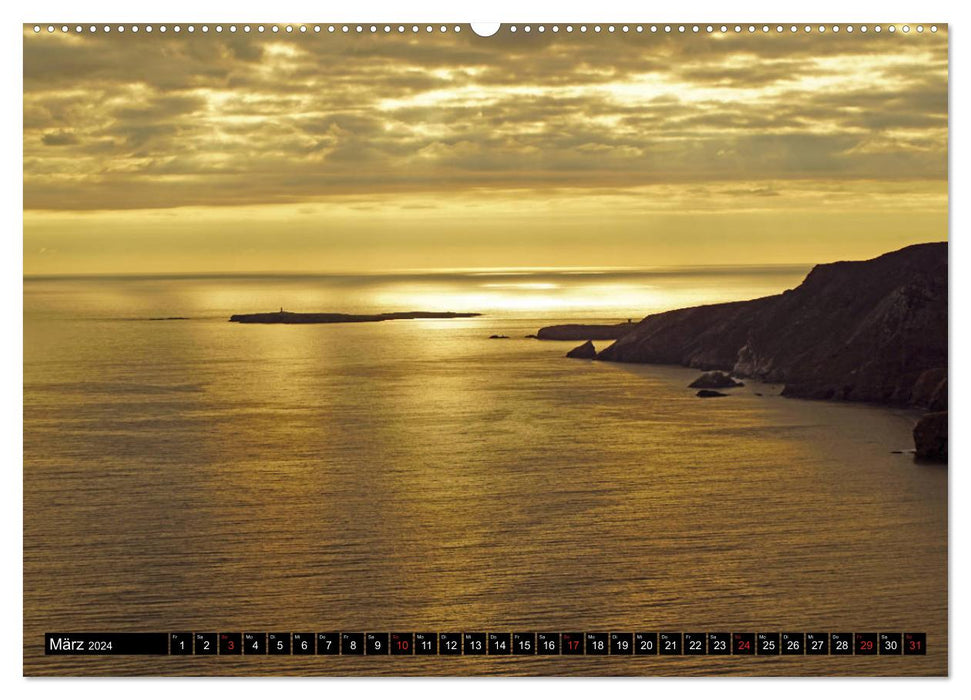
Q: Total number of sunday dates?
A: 5